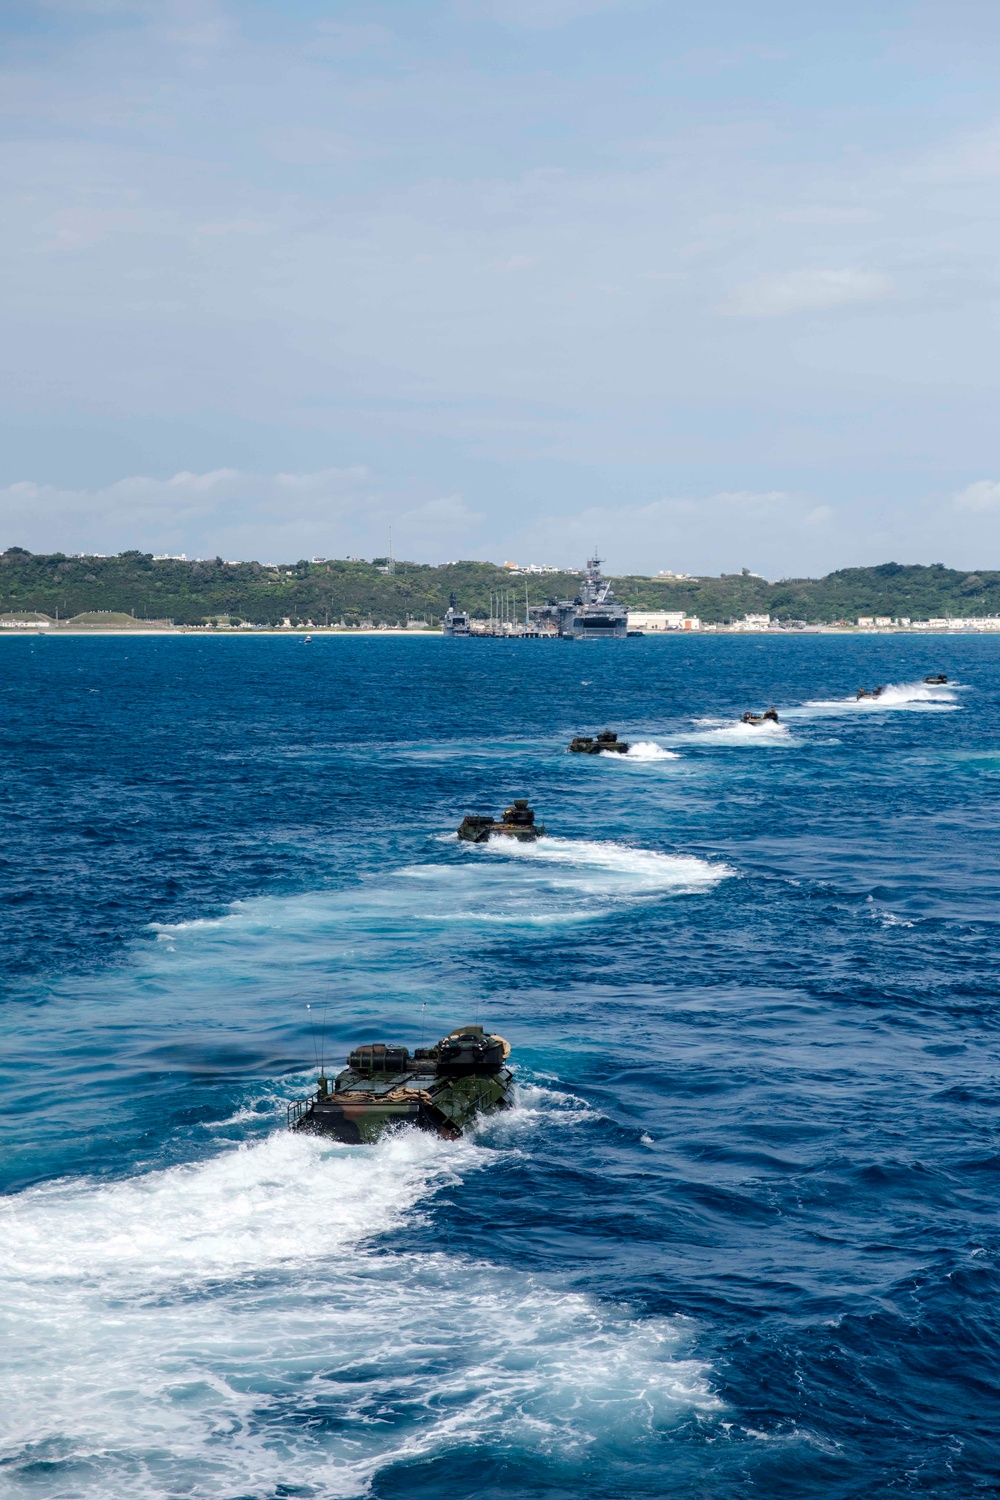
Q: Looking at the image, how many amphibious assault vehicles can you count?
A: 6